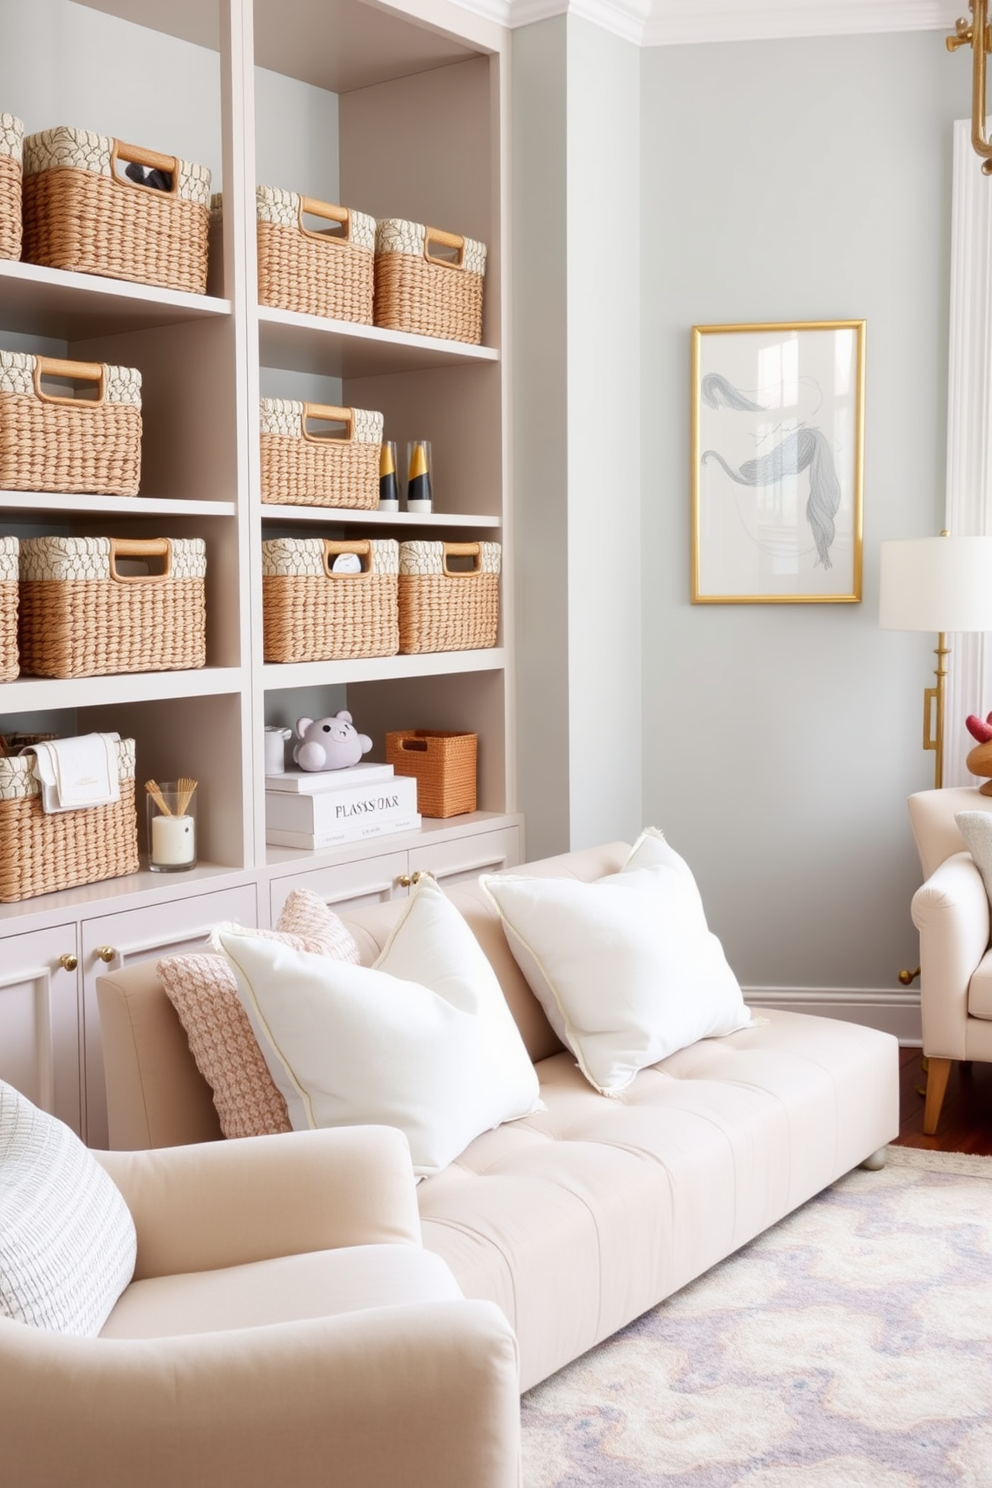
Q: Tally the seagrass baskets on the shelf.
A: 11